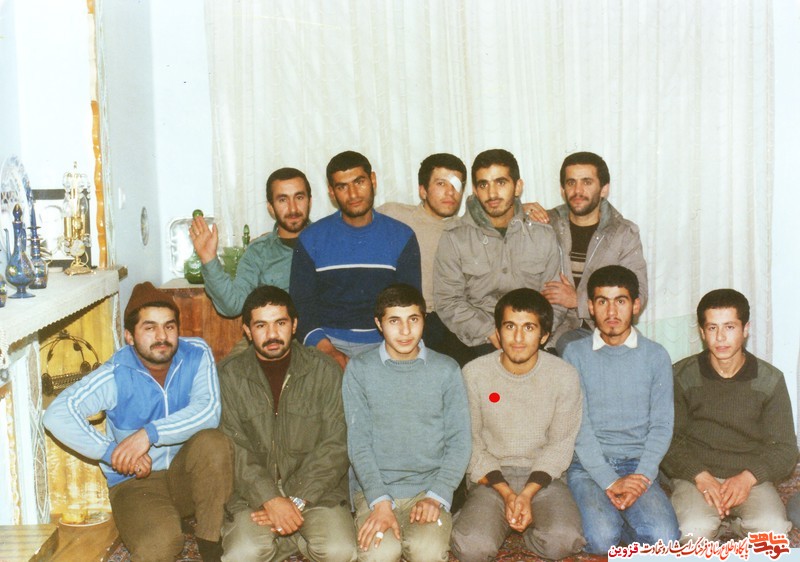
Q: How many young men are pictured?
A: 11